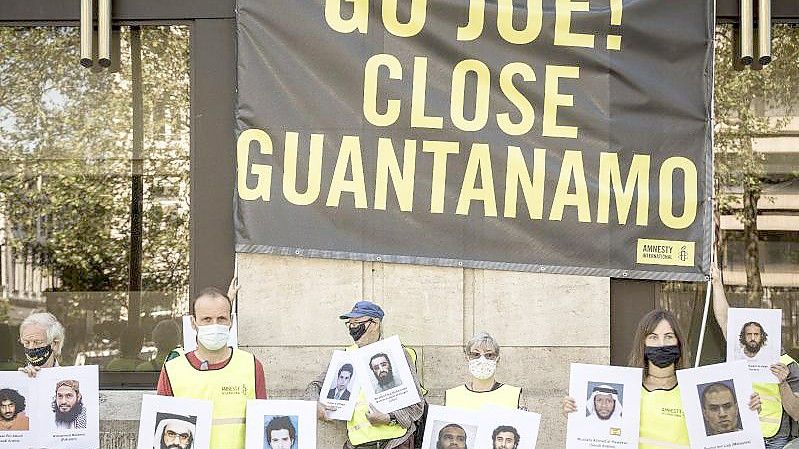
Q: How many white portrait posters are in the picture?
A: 11